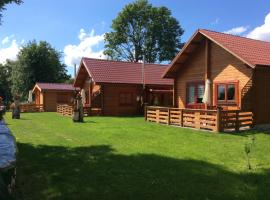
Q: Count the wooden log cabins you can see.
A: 3